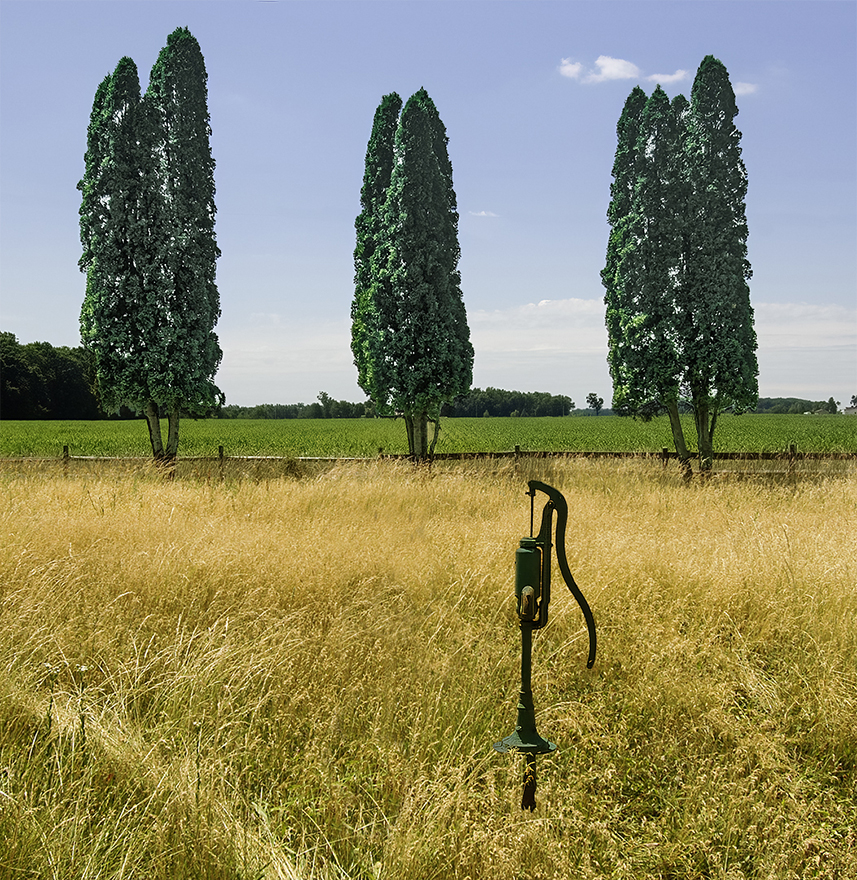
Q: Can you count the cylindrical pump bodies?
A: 1